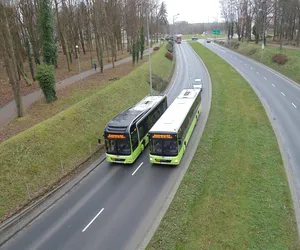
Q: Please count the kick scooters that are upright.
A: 0